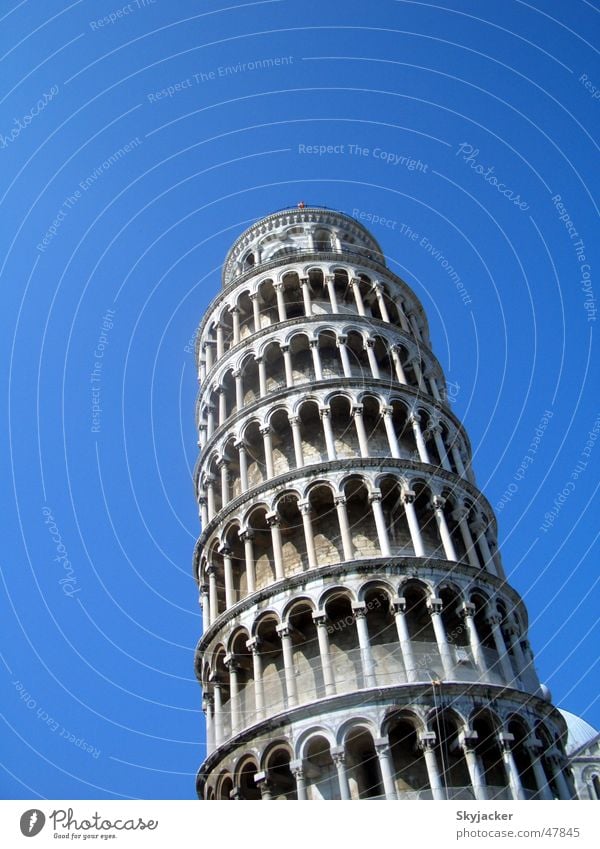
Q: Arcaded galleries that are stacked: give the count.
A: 6